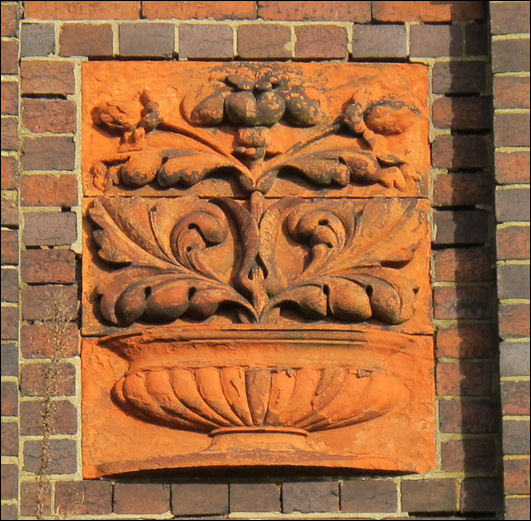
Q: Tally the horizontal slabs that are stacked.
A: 3